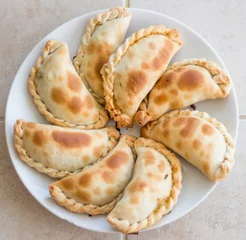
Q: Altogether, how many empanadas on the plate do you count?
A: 8